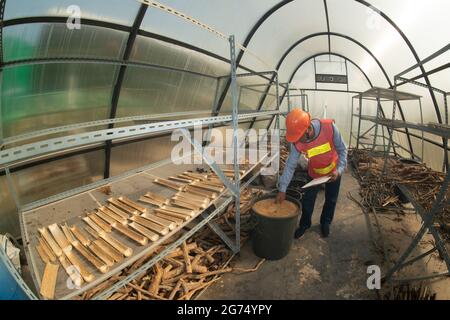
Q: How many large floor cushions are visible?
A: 0